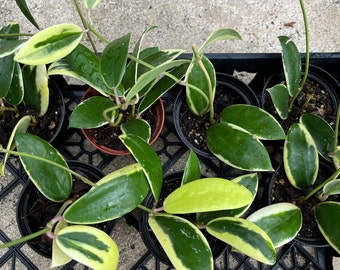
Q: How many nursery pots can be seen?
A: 7